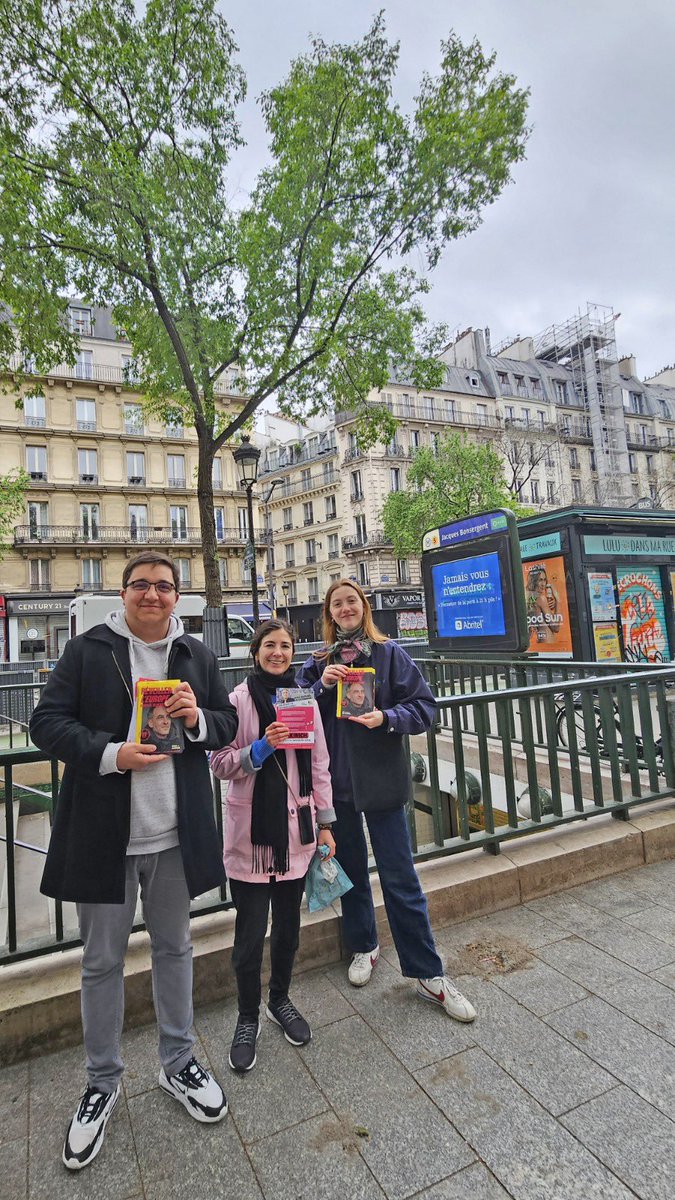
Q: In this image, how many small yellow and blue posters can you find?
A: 2